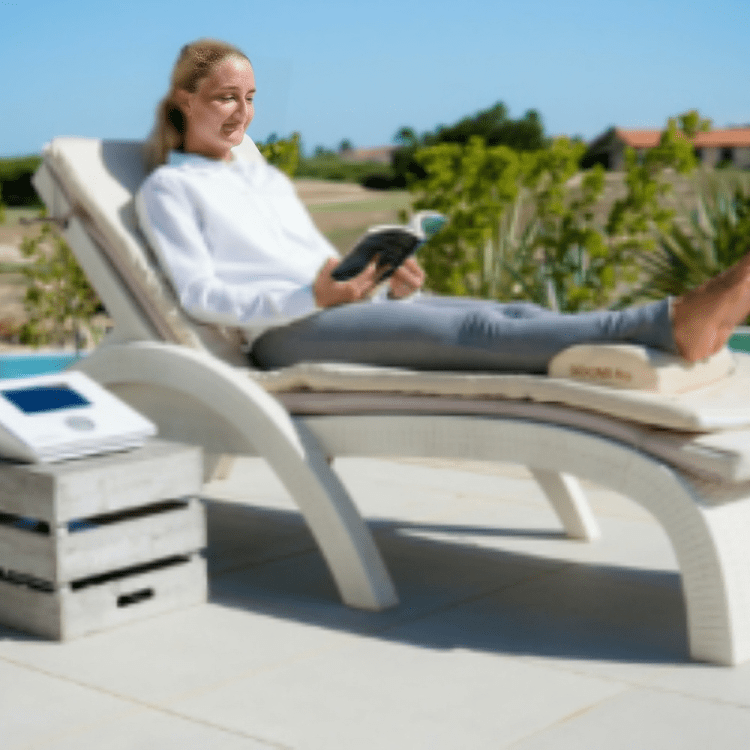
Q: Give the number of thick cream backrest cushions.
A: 1